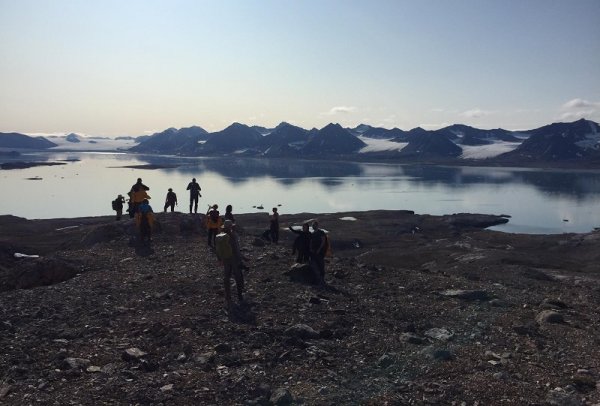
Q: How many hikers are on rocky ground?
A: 11